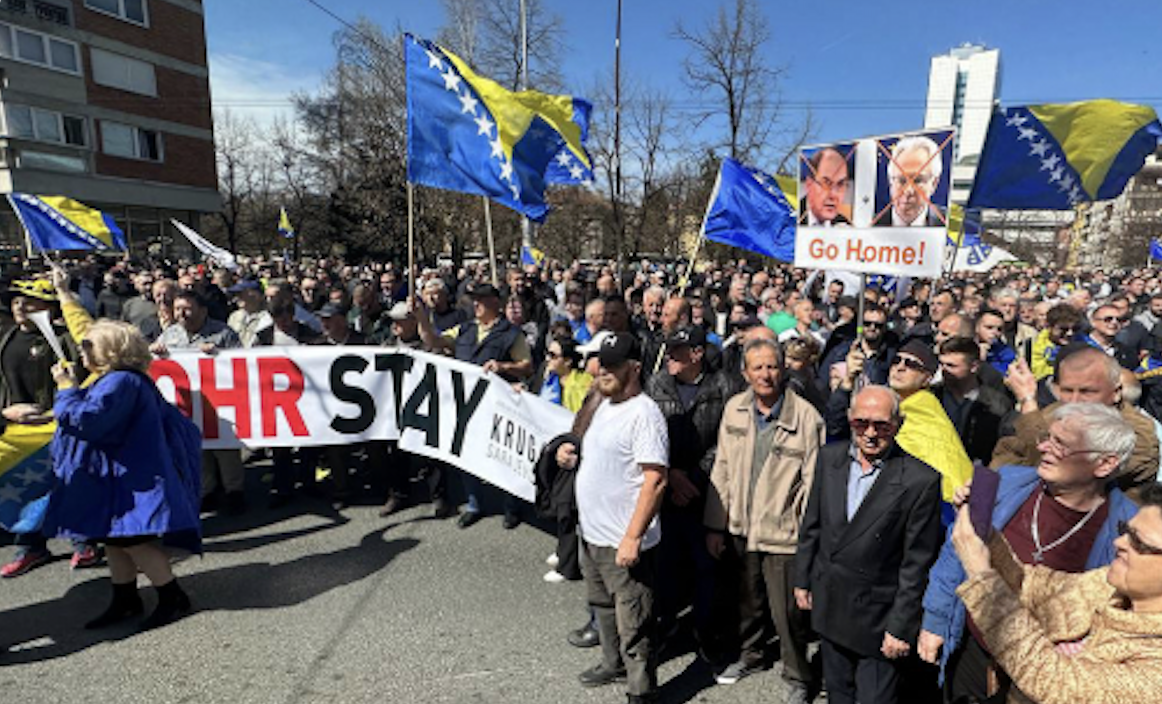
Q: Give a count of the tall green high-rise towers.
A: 0